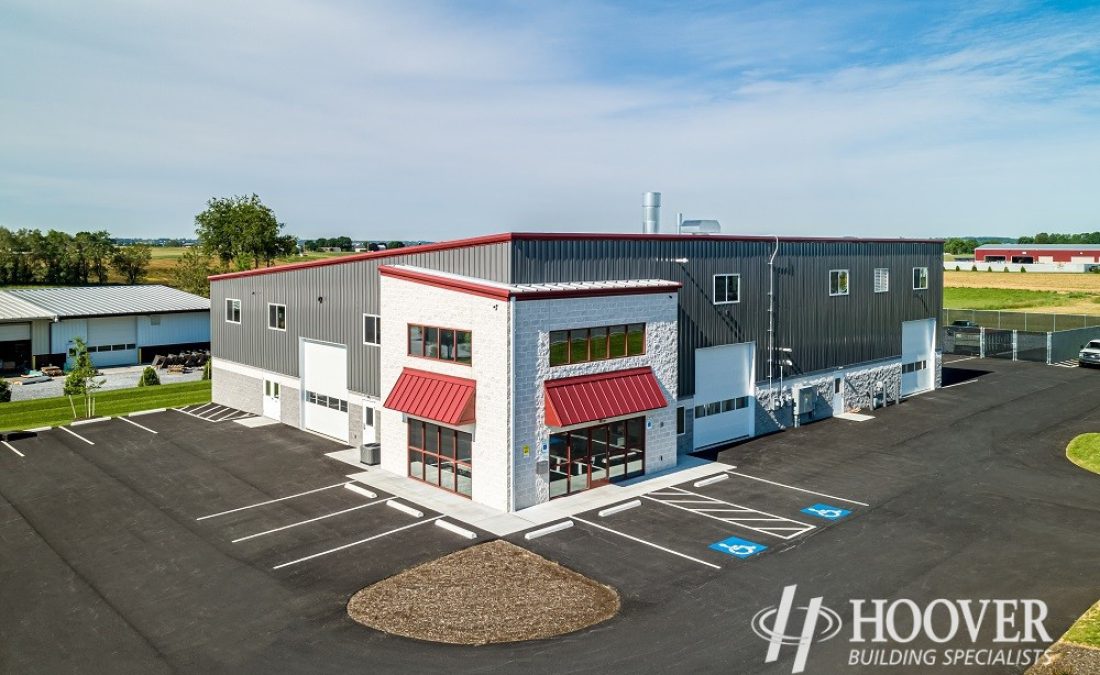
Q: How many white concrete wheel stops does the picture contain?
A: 9